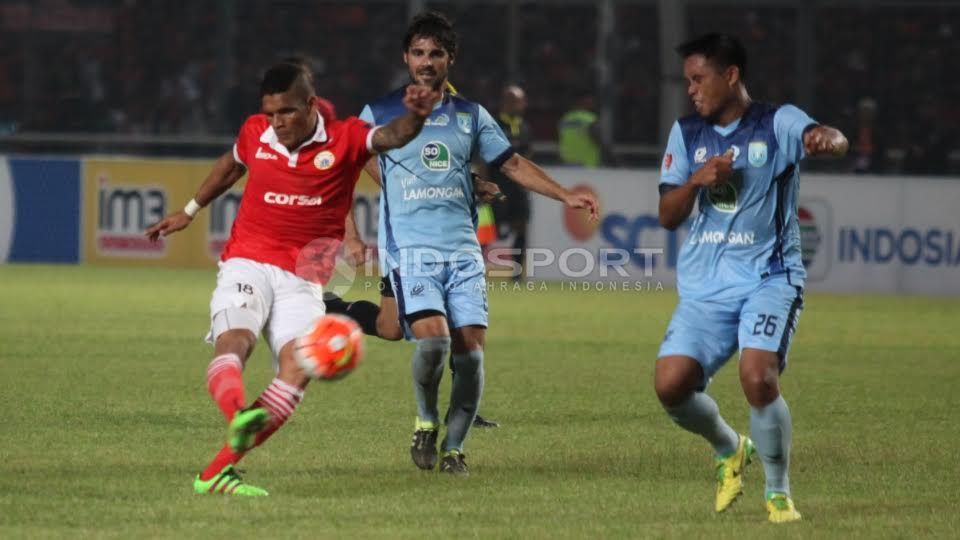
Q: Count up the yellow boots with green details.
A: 2